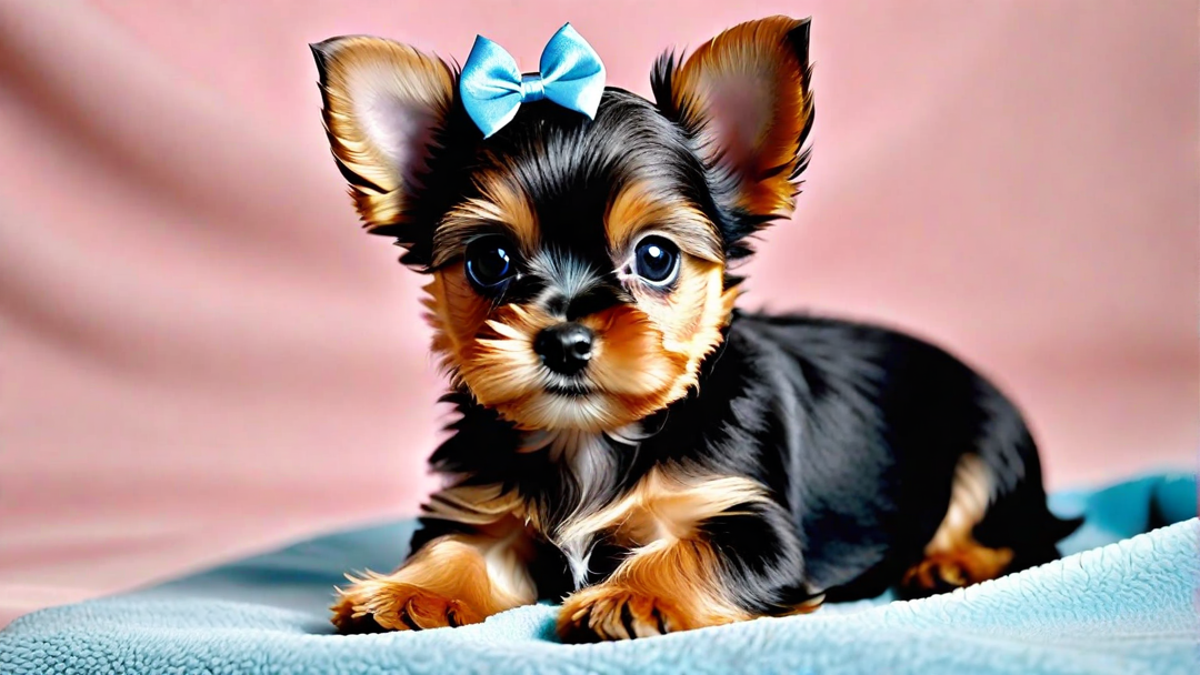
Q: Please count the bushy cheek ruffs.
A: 2